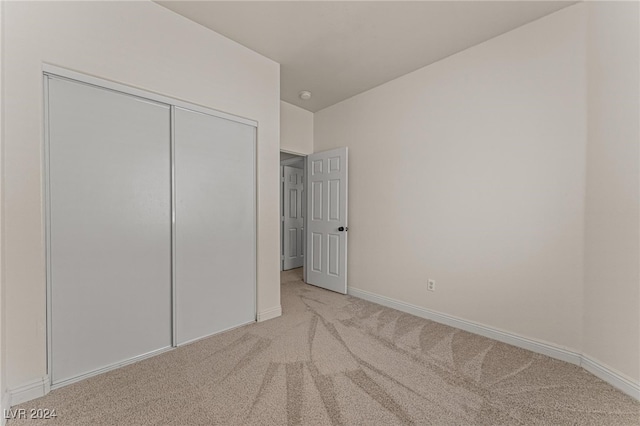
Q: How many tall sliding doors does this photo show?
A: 2